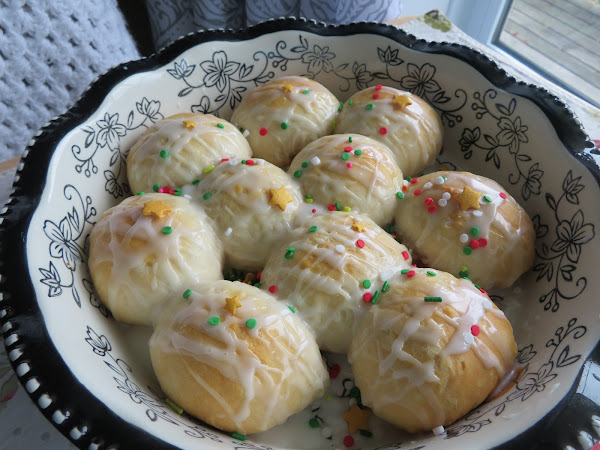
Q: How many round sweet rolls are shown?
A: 10